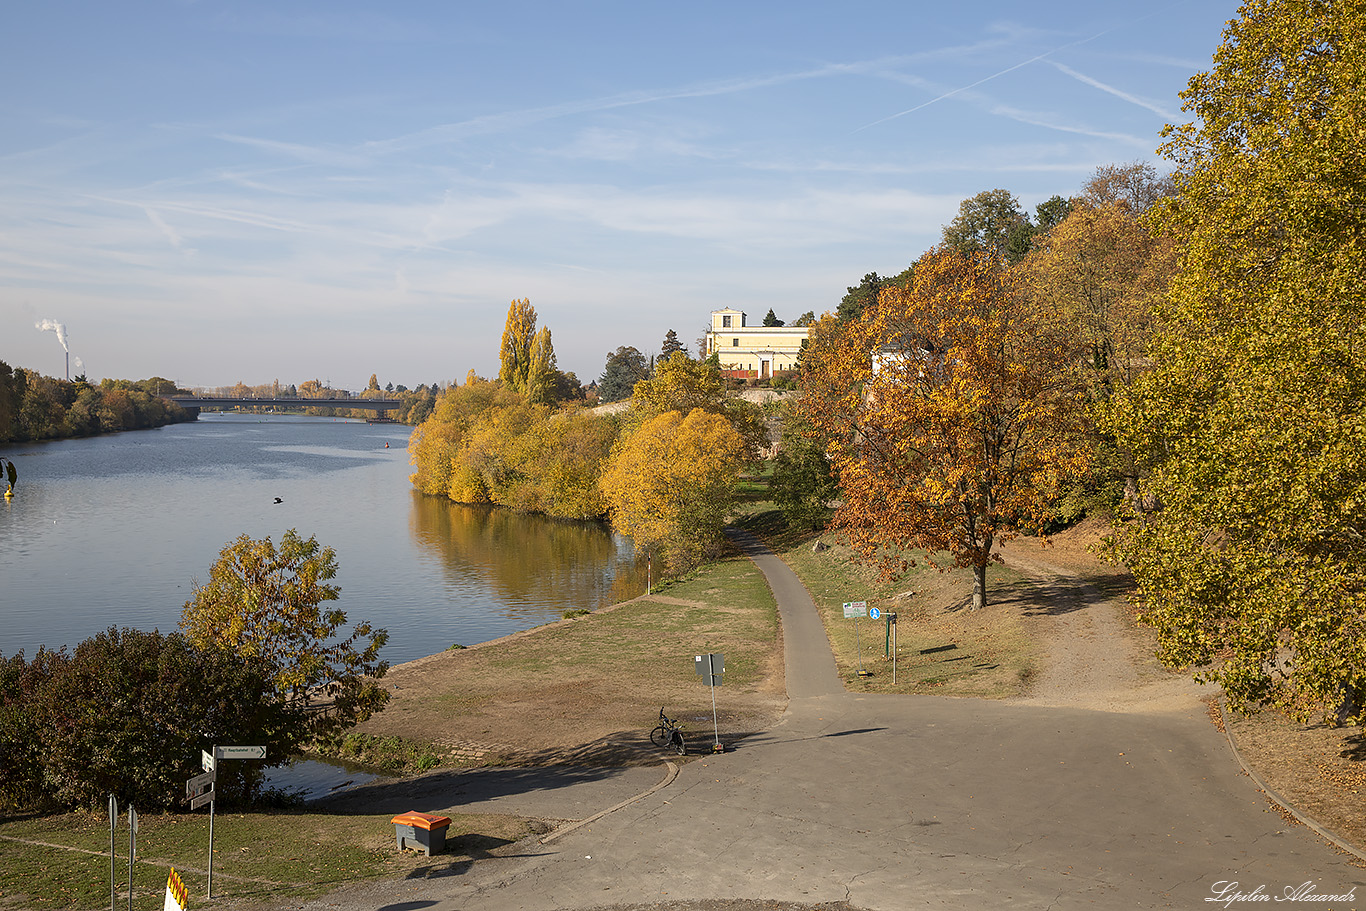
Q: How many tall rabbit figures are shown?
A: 0